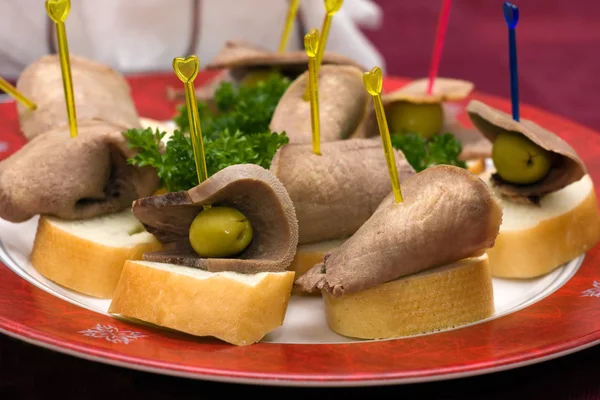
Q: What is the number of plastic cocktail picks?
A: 9